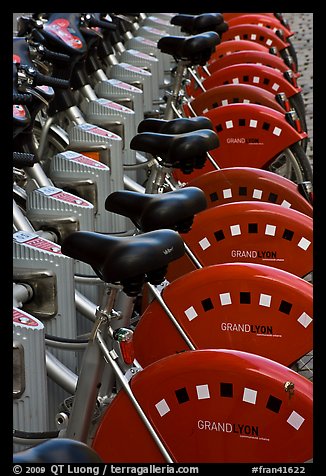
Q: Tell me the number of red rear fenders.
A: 12